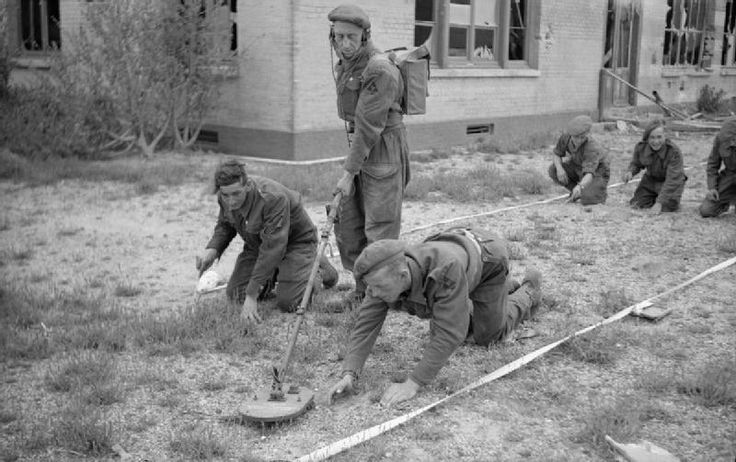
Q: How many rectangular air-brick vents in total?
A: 2